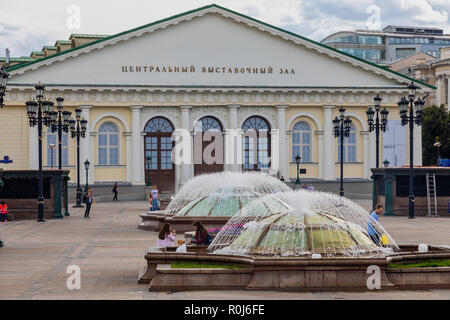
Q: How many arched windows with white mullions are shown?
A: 4